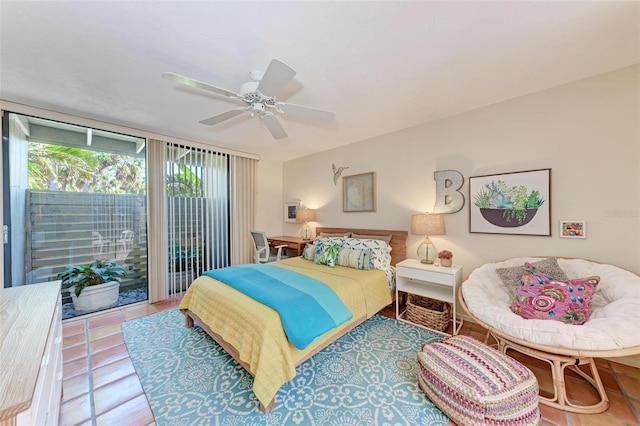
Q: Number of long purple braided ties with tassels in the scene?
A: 0